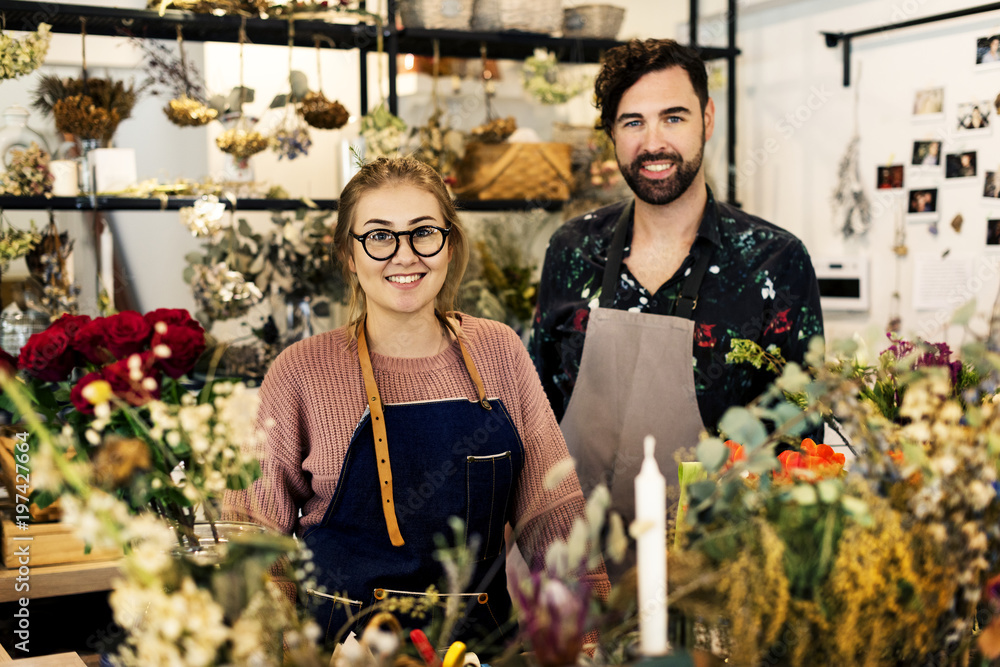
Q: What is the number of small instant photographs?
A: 9